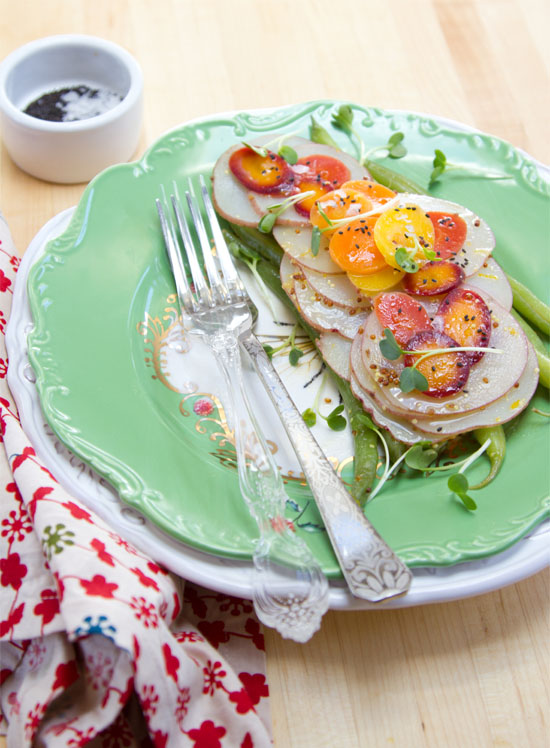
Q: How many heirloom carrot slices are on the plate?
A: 13